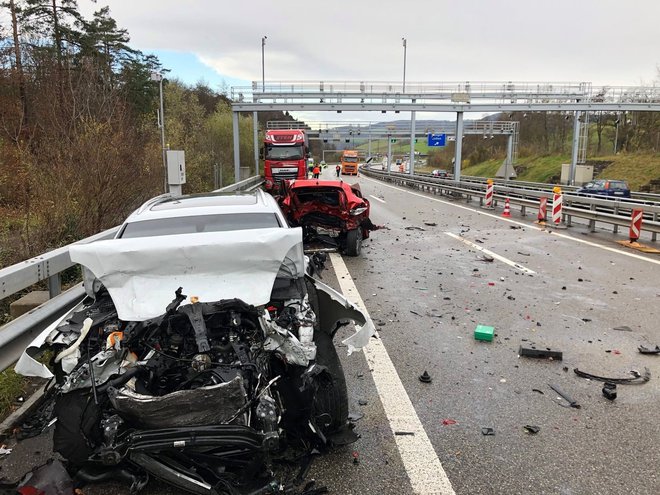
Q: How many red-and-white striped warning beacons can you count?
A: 4